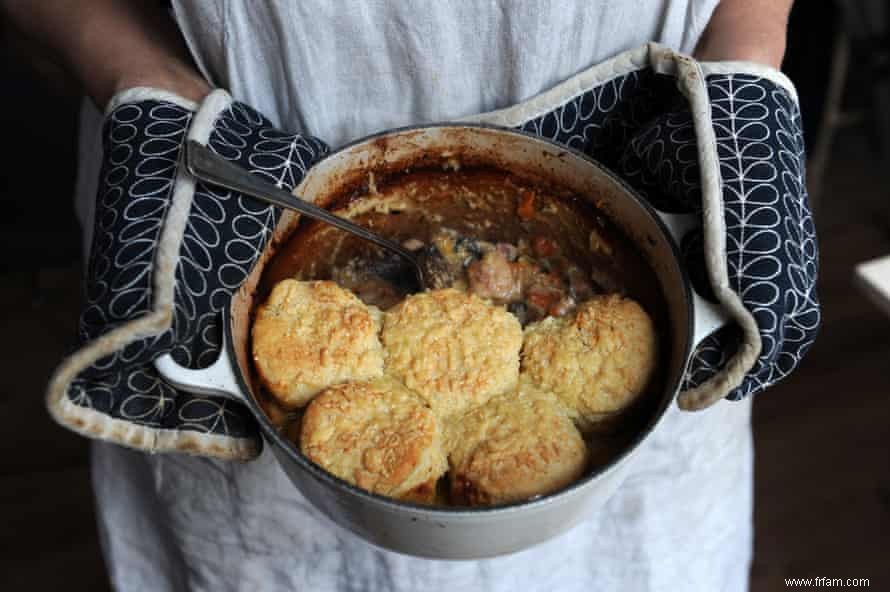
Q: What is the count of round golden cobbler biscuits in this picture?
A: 5